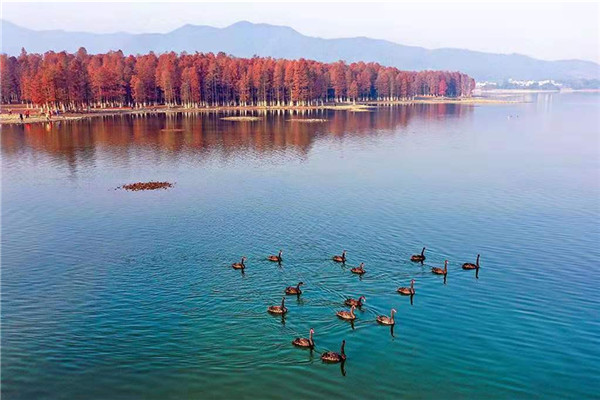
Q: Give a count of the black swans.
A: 15